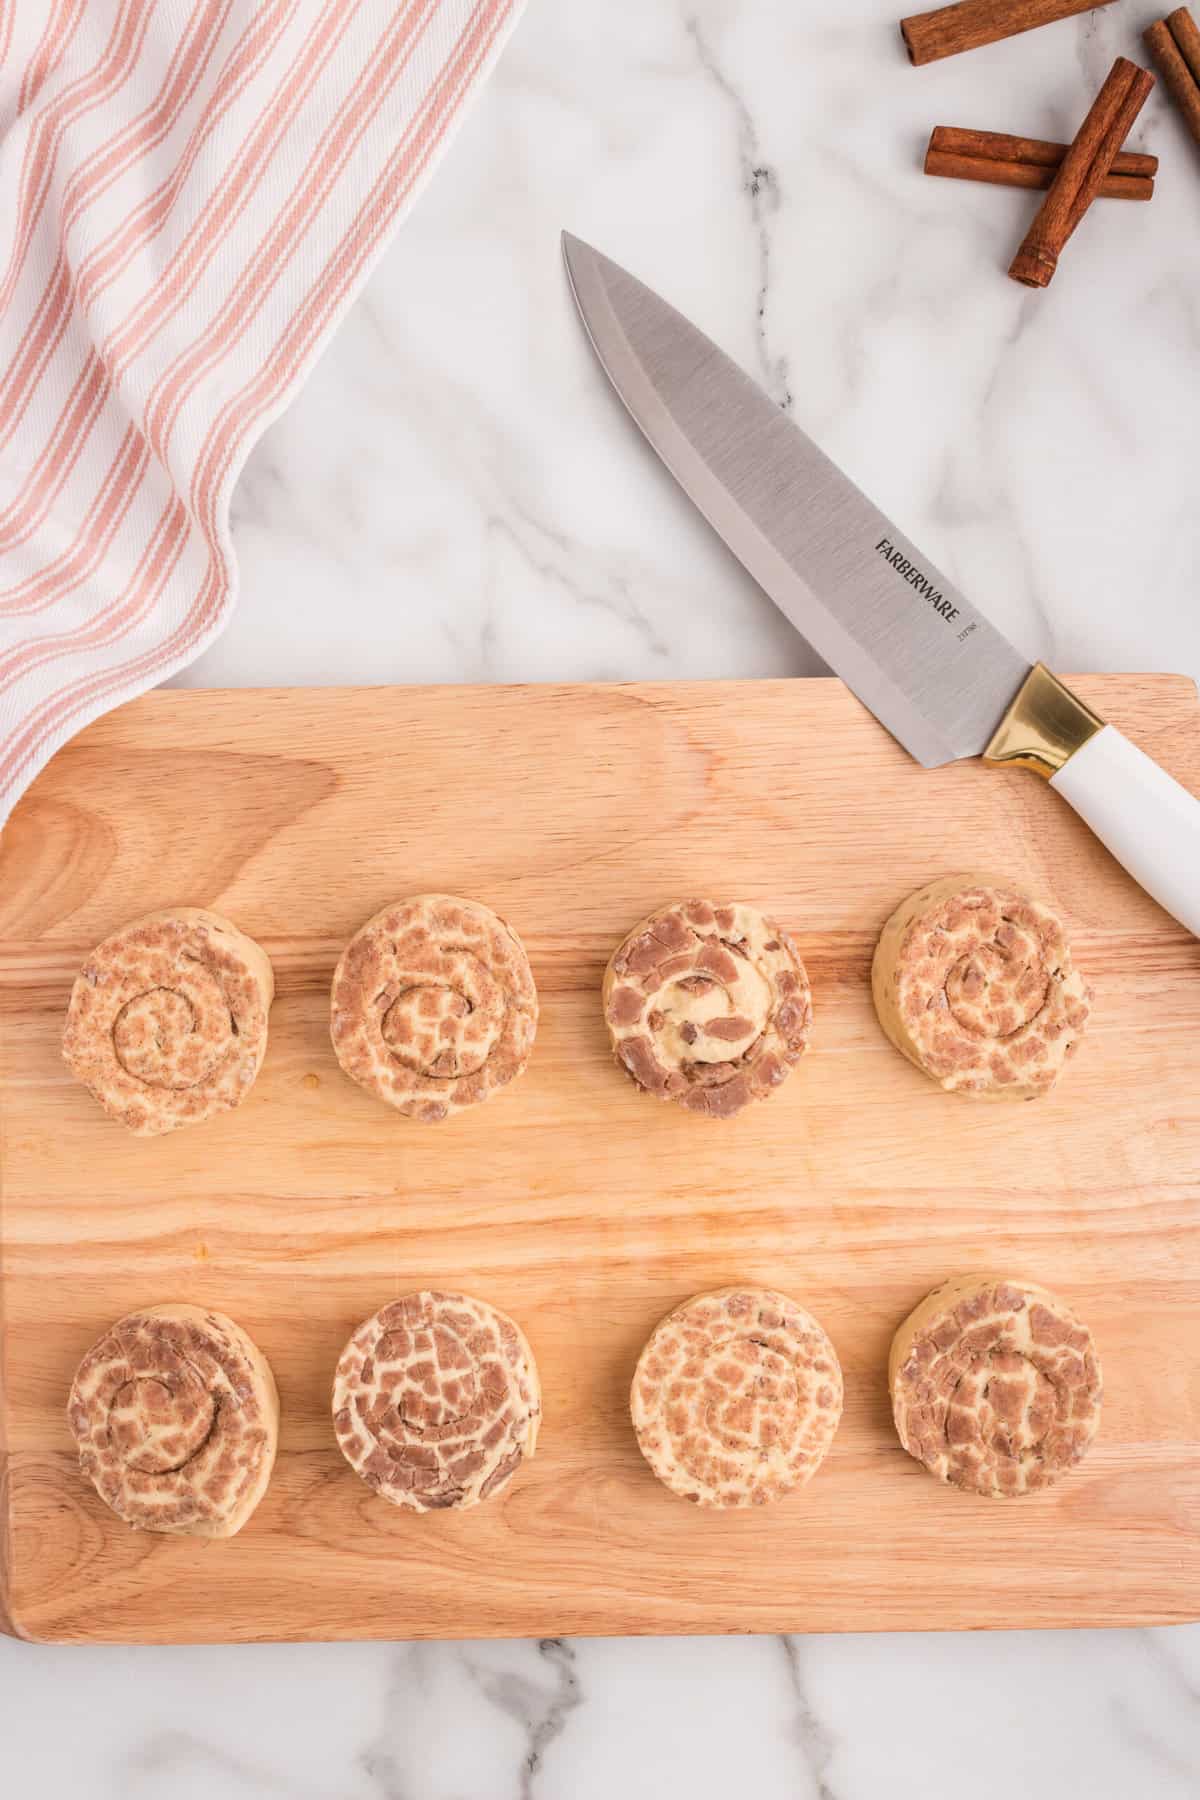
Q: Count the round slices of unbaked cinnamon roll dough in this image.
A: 8